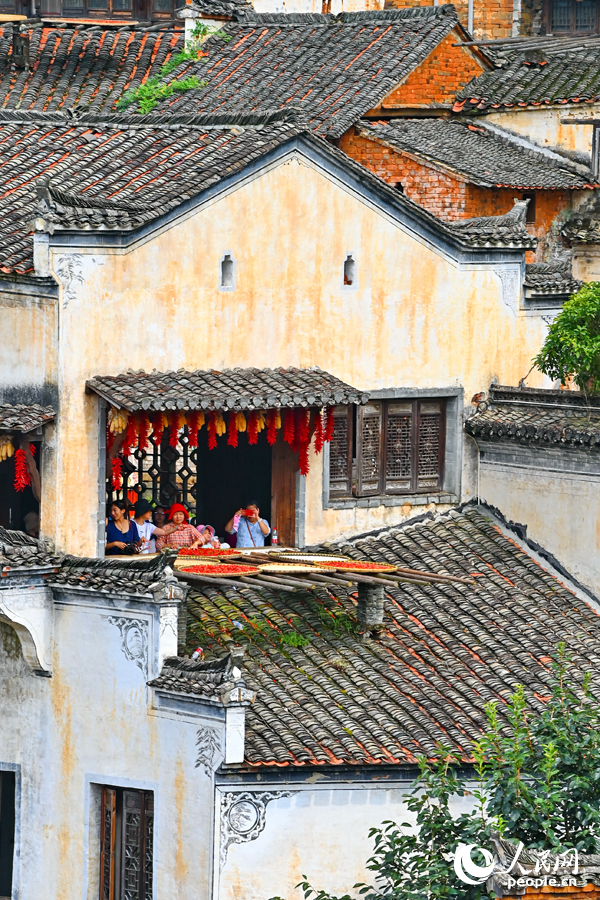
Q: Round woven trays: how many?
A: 6